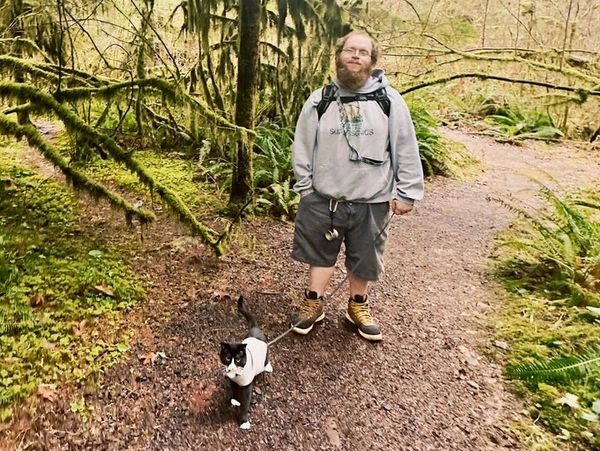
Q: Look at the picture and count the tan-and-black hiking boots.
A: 2